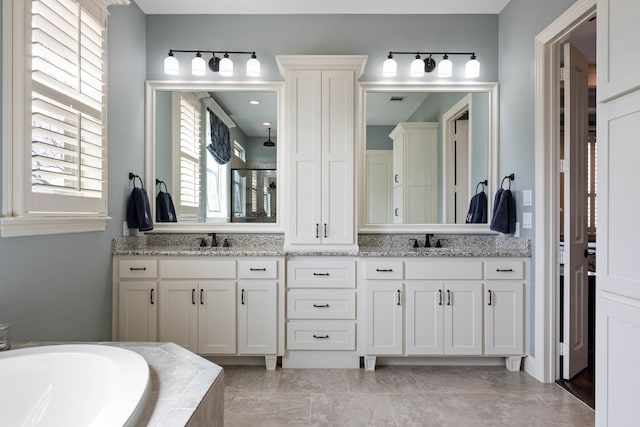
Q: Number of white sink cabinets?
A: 2